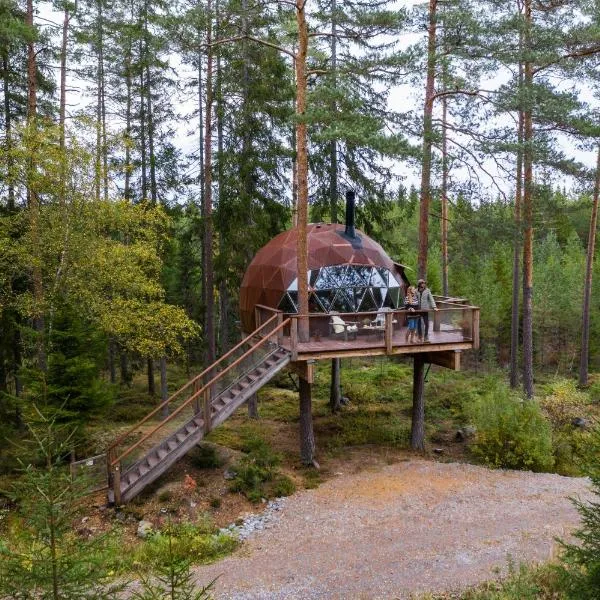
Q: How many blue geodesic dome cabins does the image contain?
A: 0